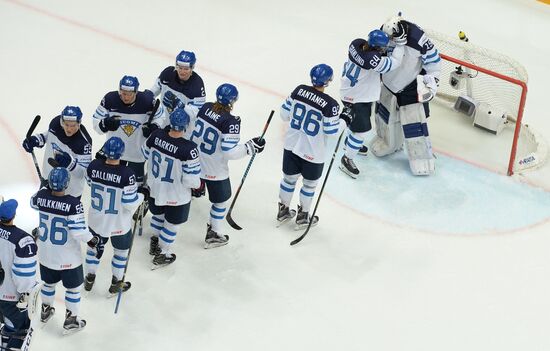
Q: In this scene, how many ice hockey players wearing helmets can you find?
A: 10